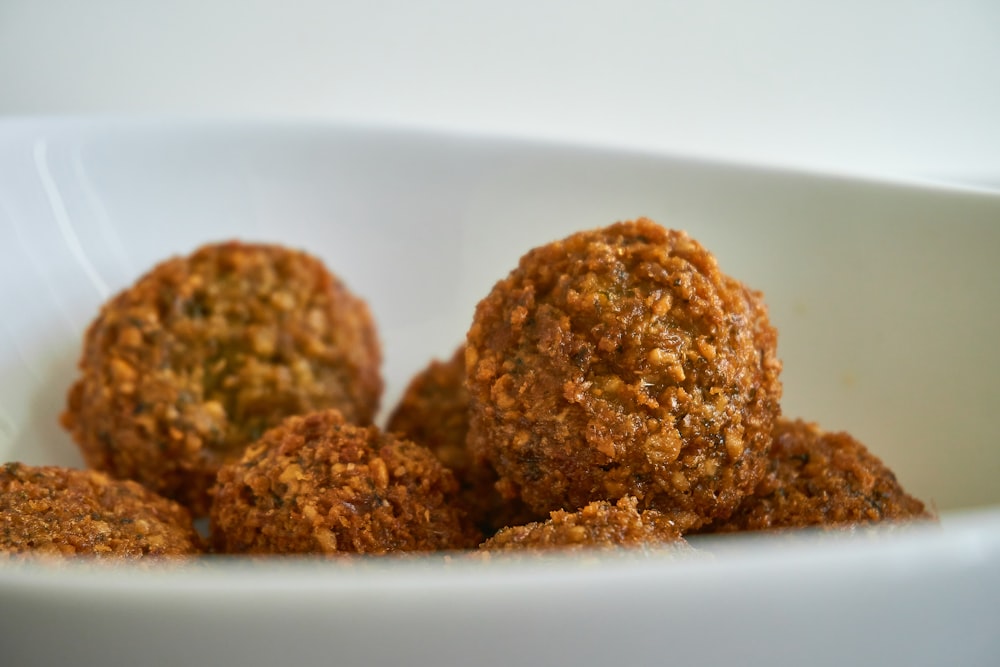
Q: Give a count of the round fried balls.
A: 7